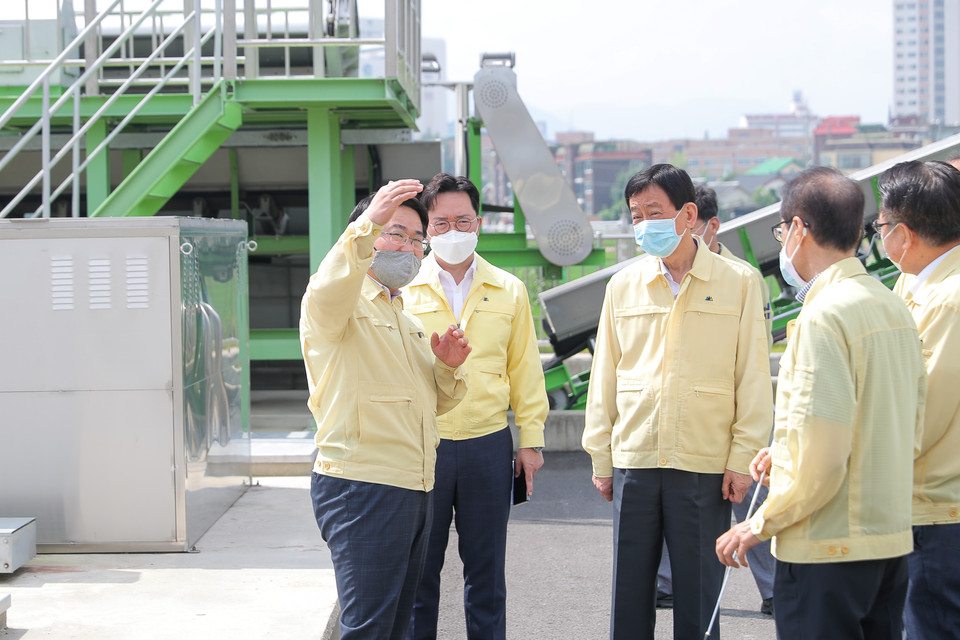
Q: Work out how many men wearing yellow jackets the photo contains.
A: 6